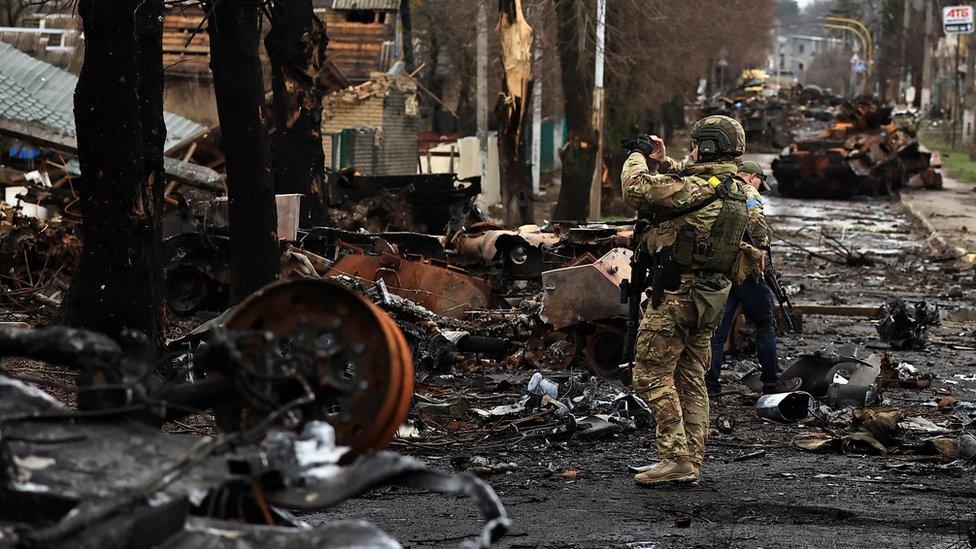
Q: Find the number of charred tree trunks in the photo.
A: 3